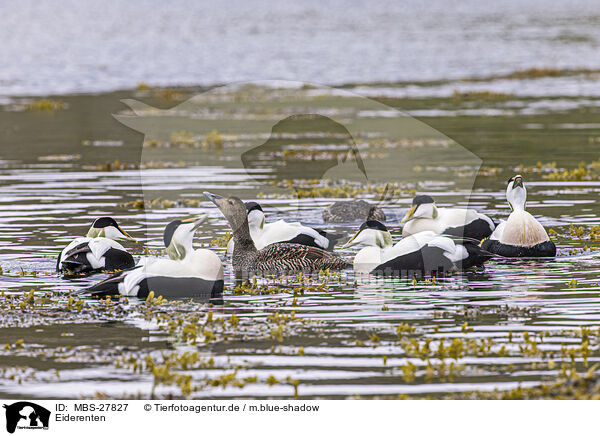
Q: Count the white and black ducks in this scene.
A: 6